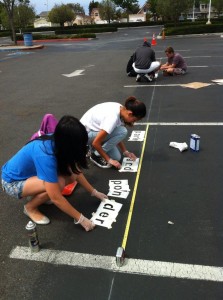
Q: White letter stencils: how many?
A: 4